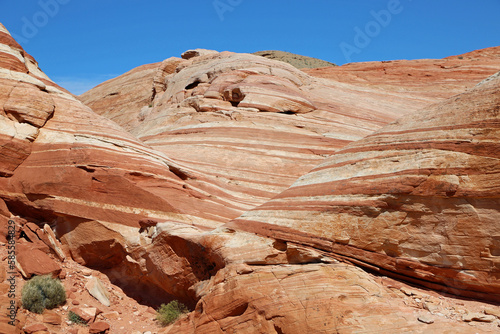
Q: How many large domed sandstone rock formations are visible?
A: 3